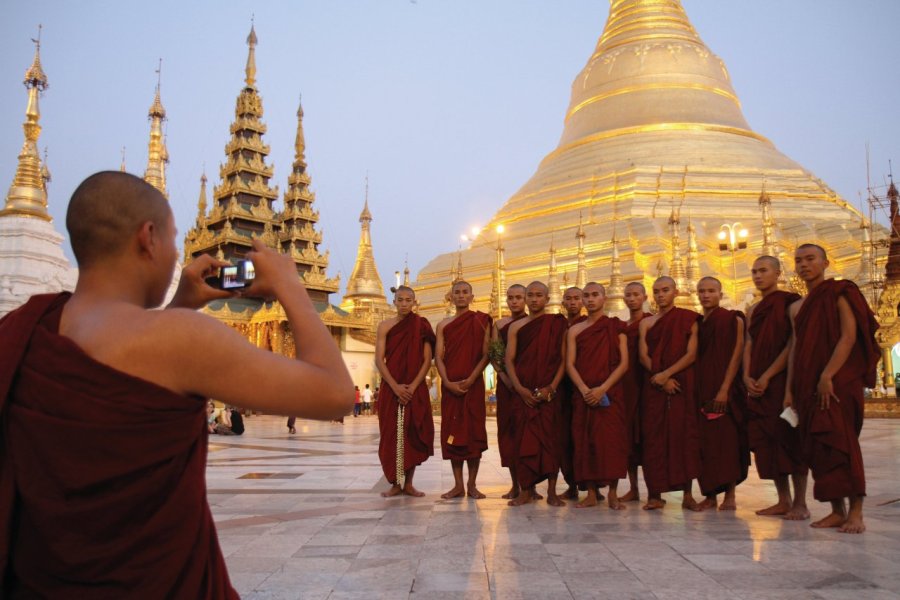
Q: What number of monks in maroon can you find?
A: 12